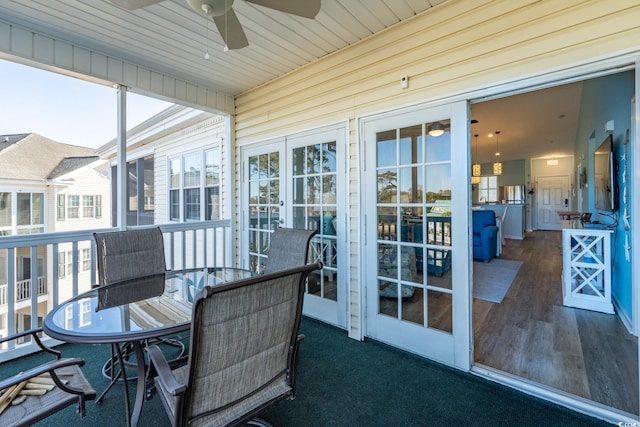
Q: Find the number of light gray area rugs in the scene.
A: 1